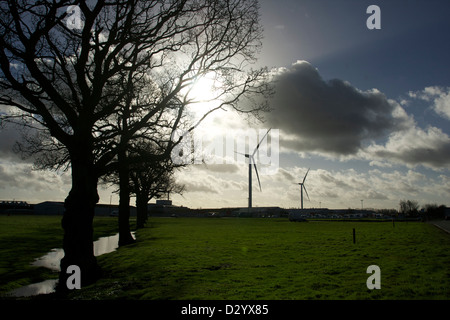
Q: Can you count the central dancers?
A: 0